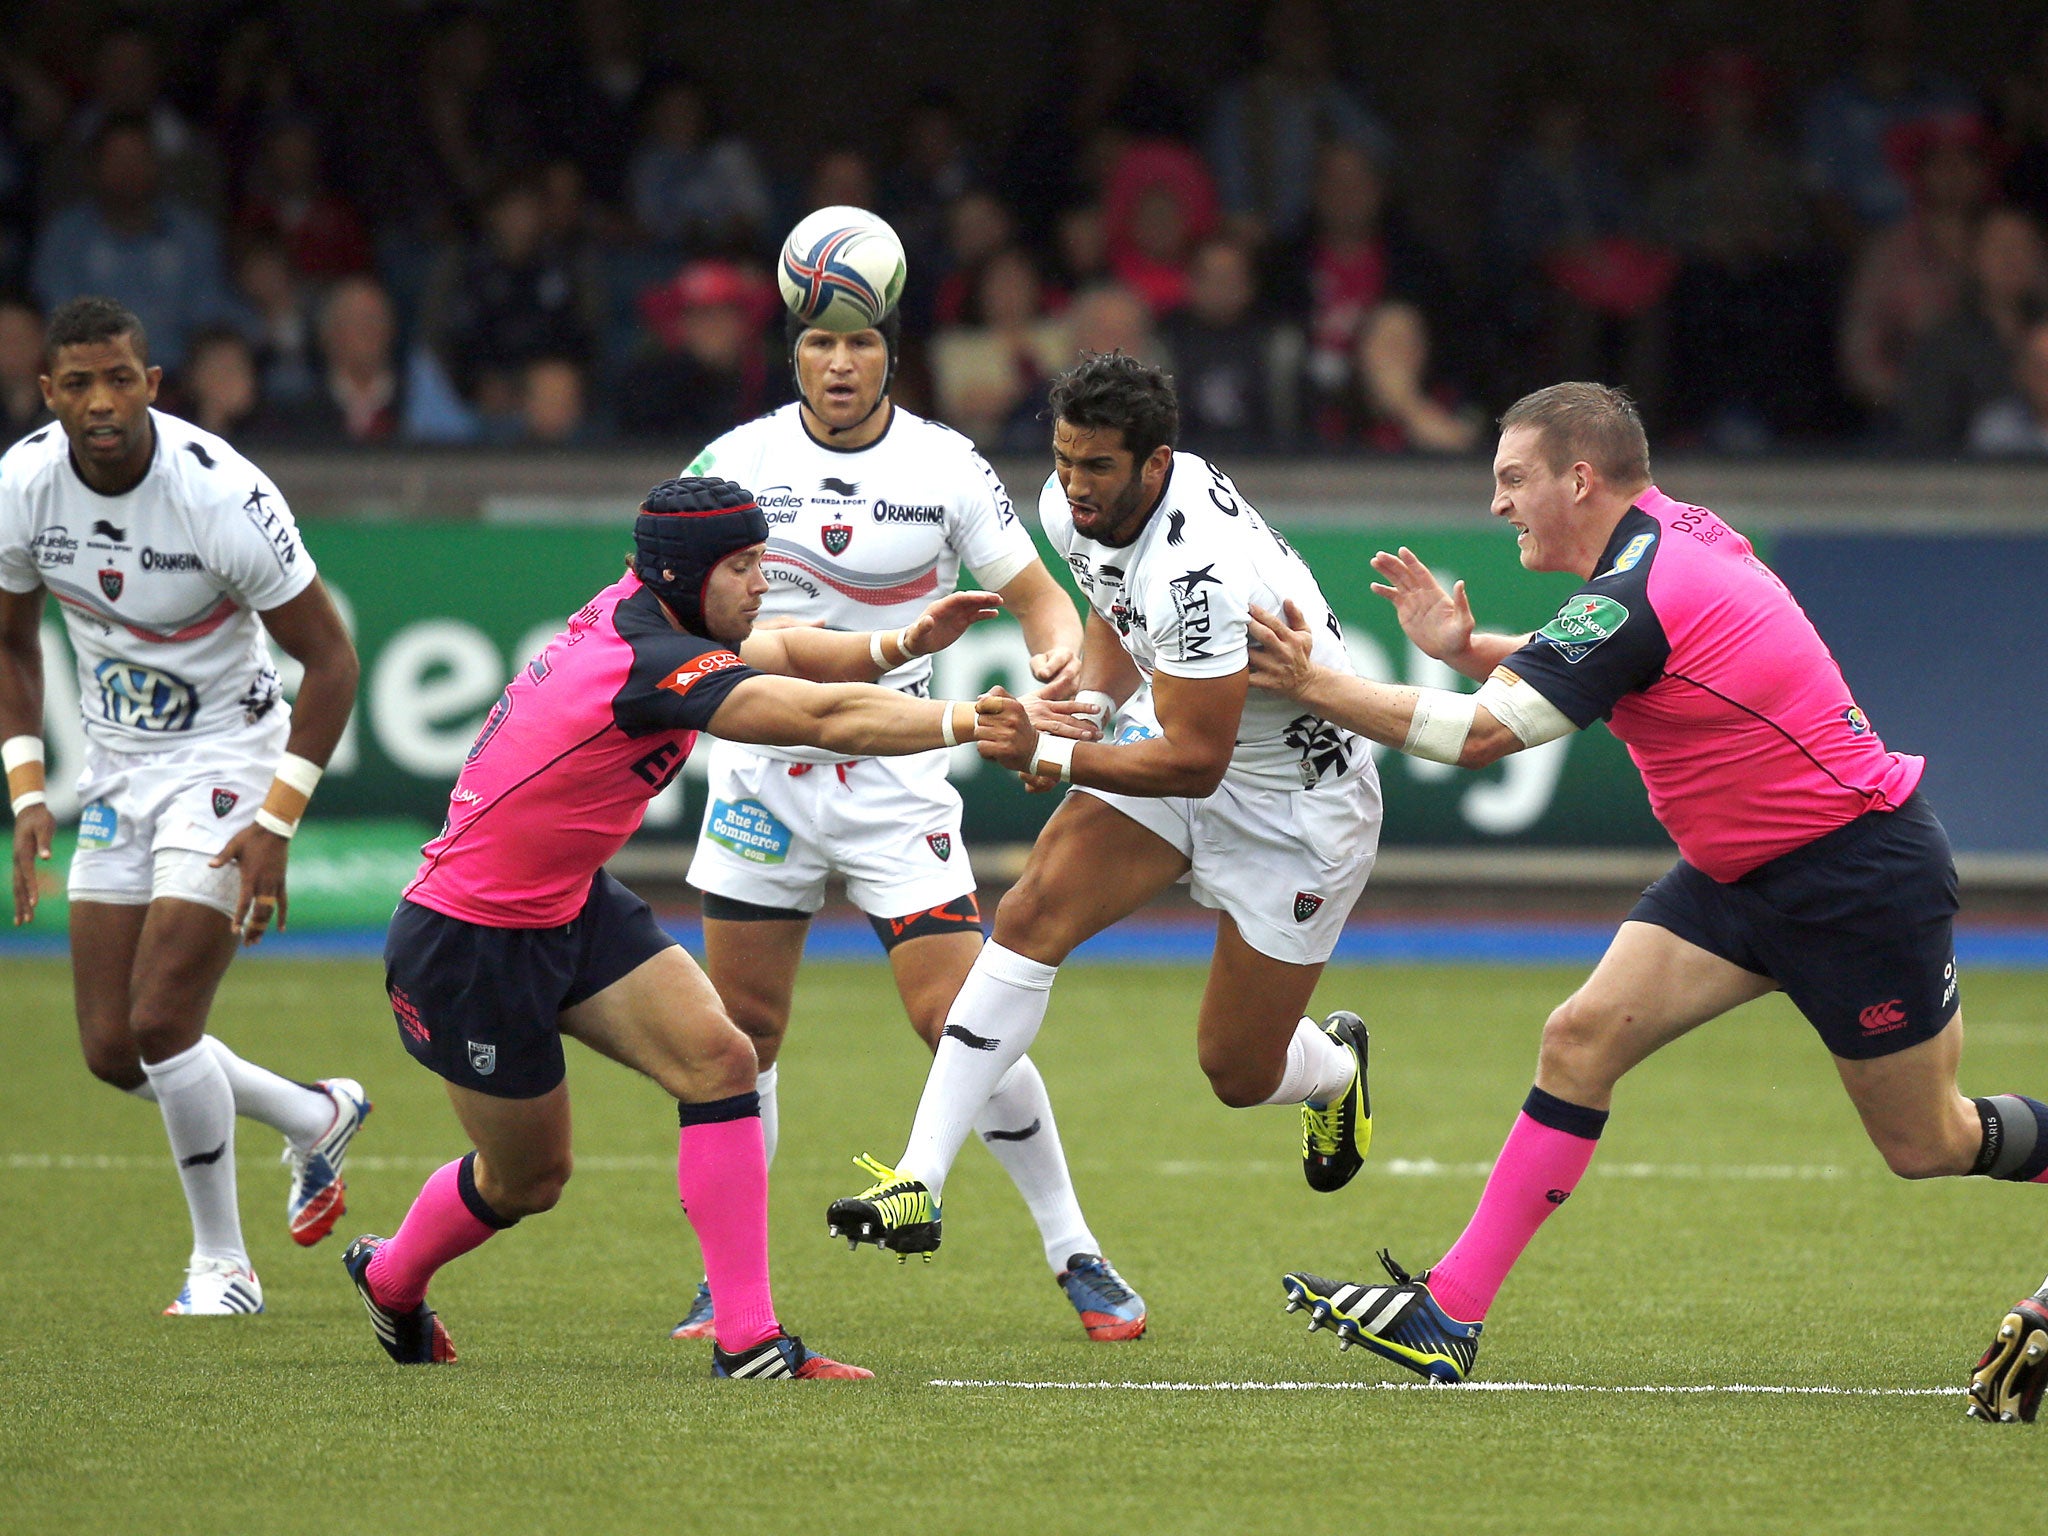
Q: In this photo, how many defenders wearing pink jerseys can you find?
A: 2